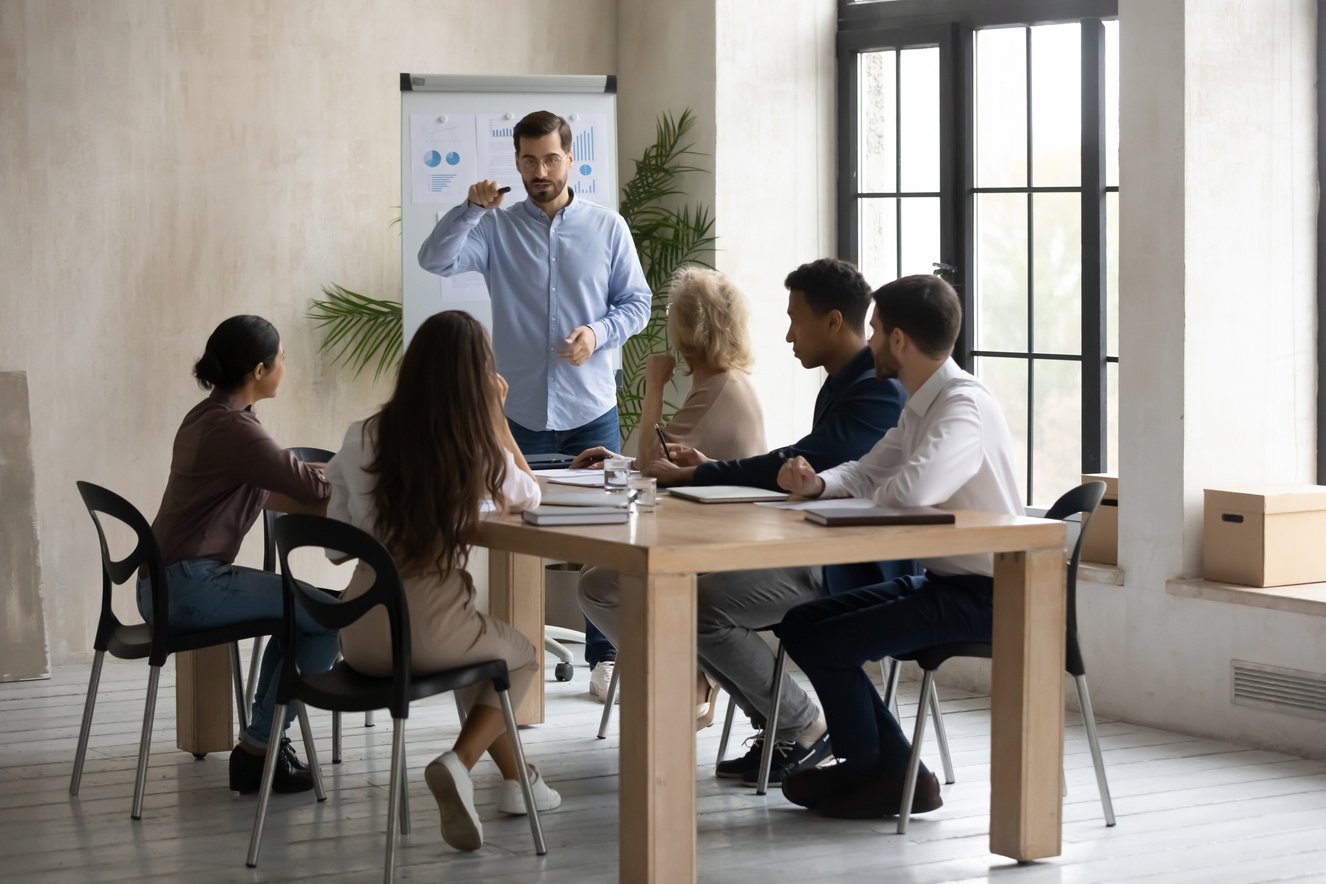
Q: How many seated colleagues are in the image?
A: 5